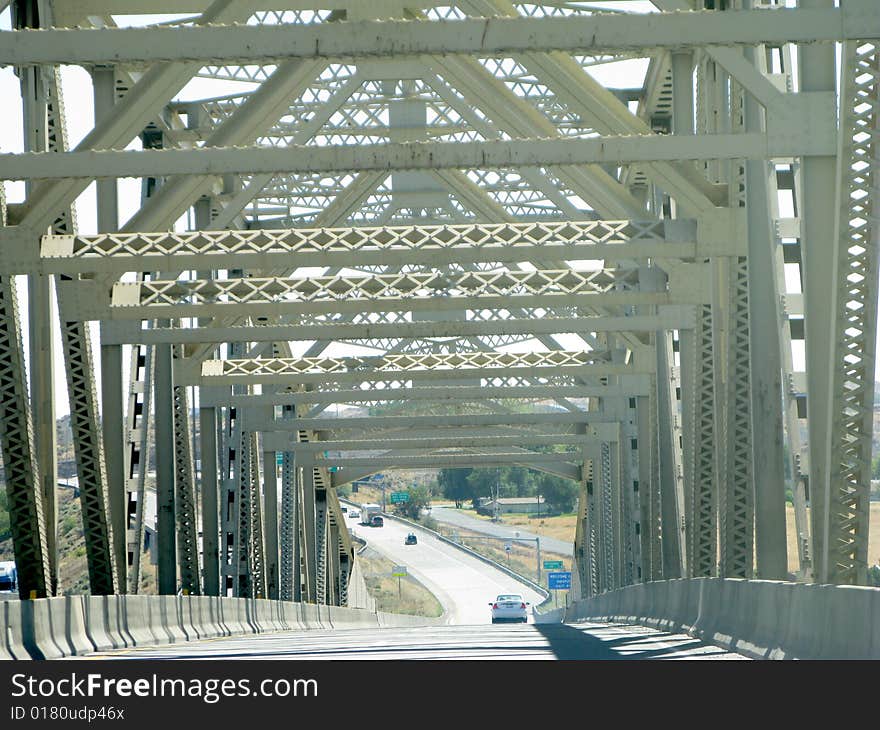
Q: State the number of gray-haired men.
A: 0